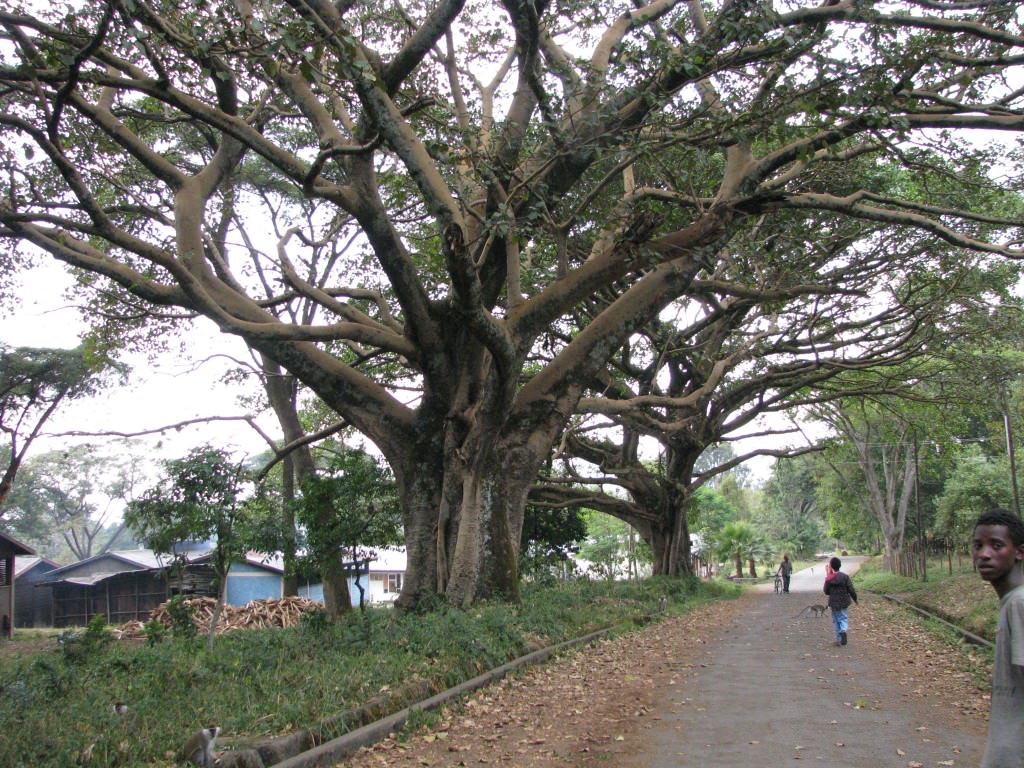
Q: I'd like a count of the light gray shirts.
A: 1